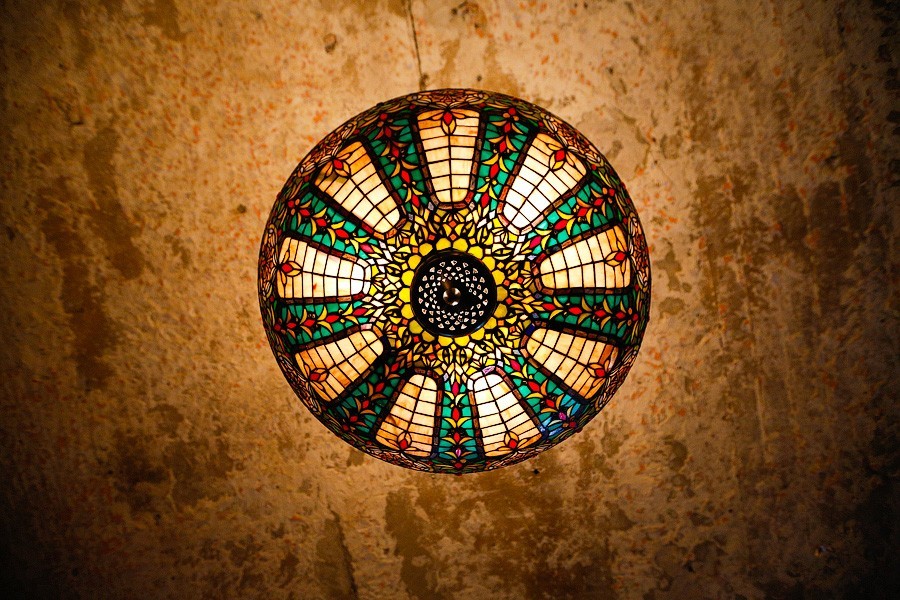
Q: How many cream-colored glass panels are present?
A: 9